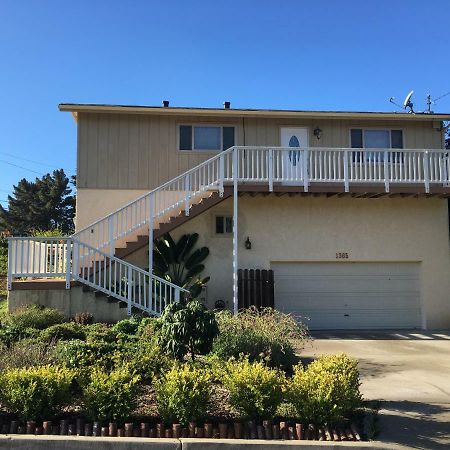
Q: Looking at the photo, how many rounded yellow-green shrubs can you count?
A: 5